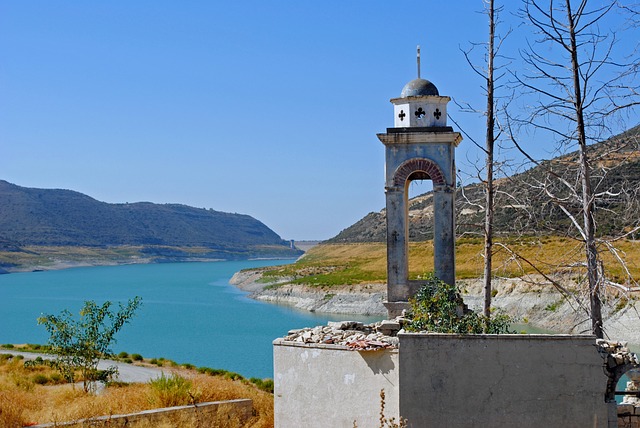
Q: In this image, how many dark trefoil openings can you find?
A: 3